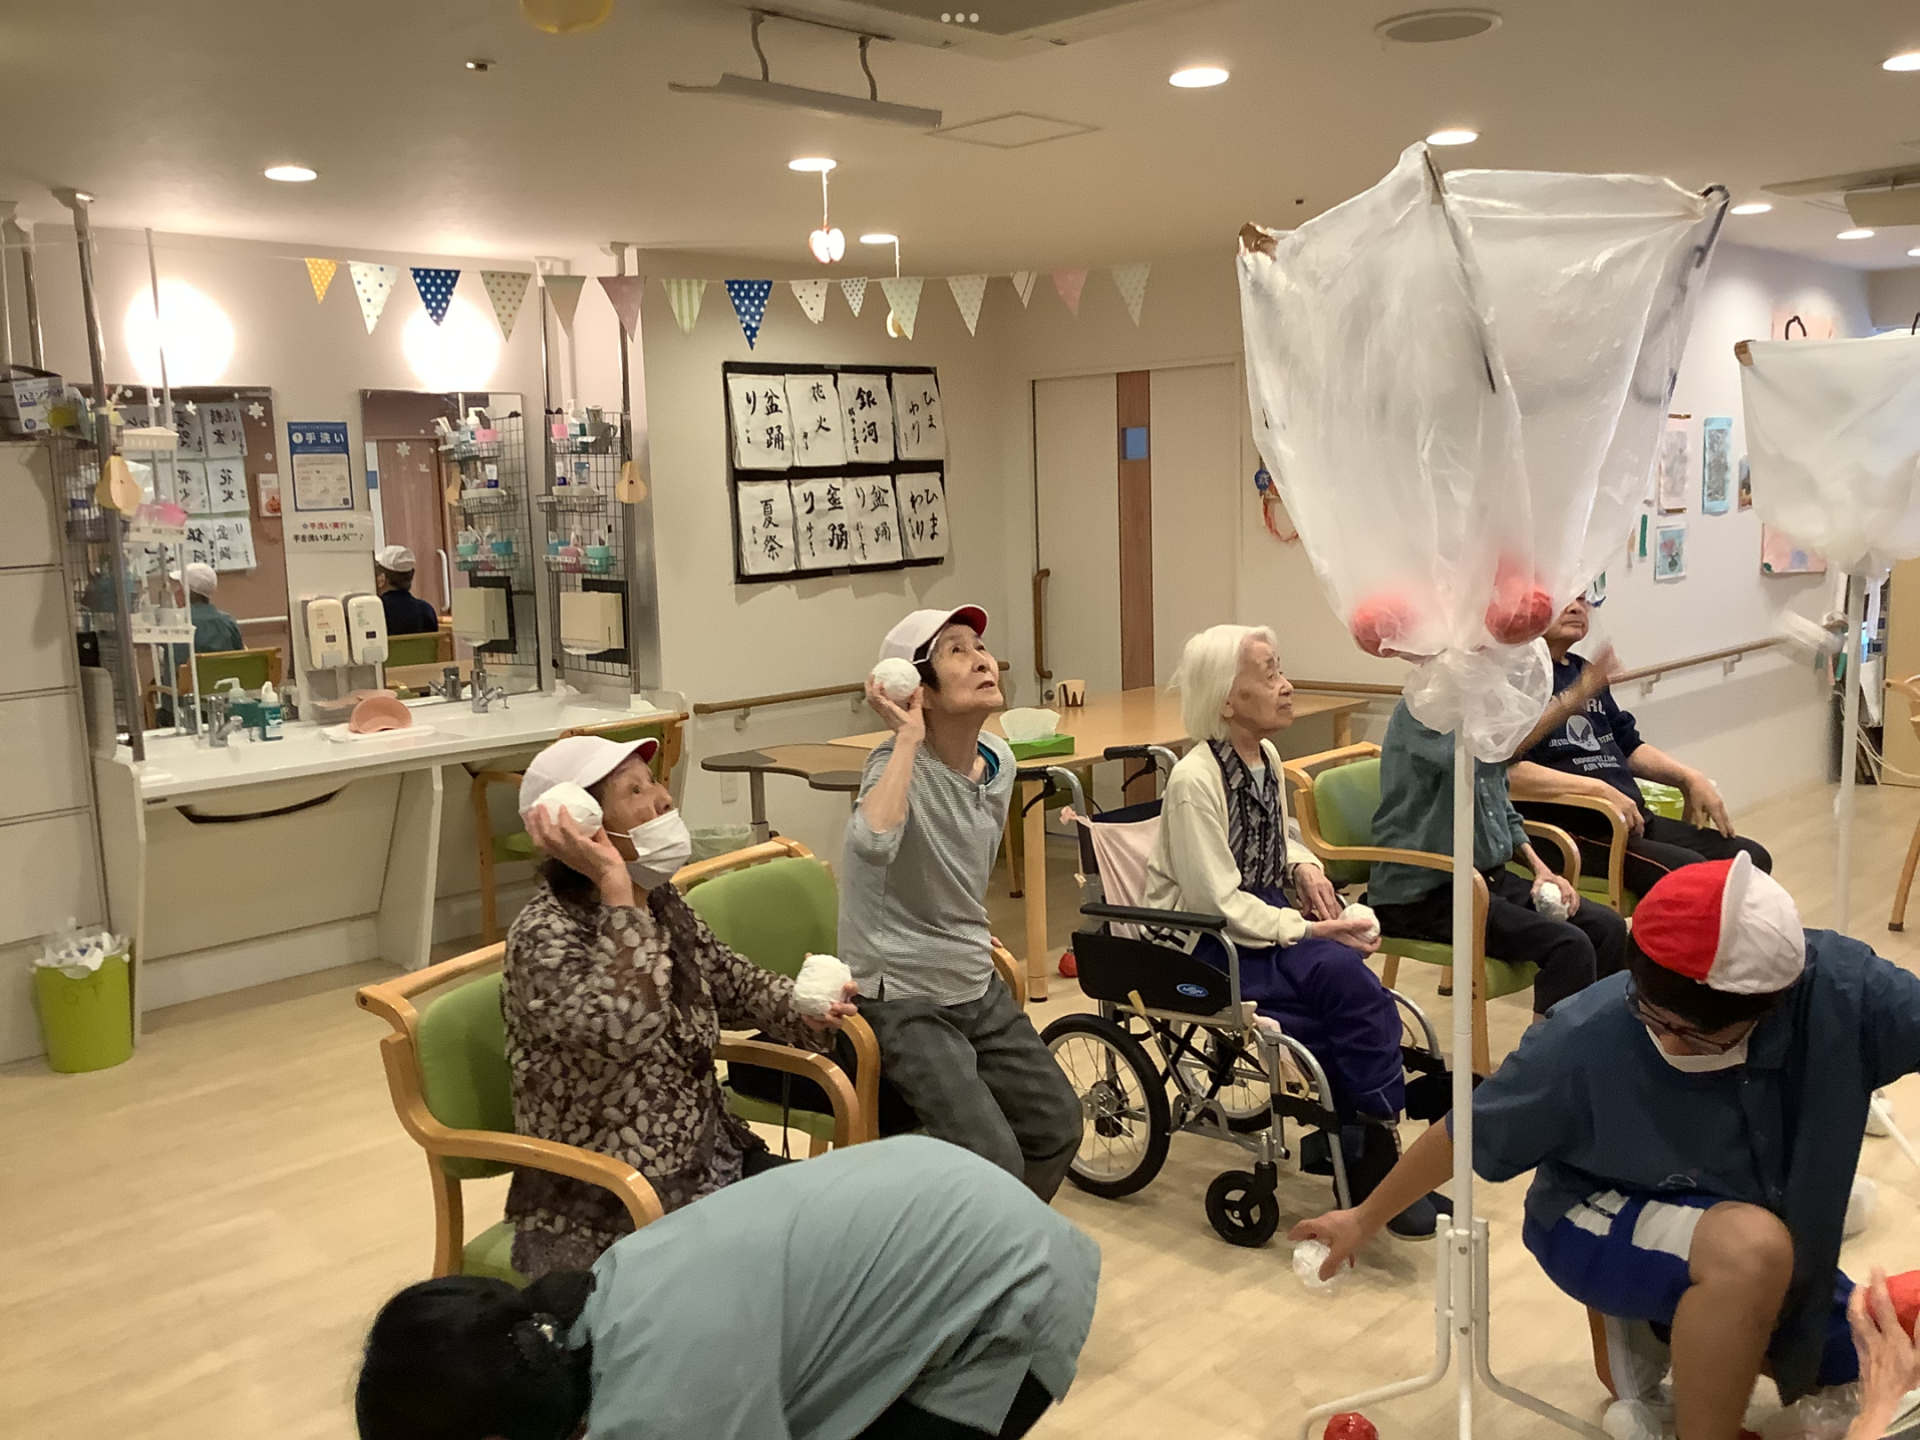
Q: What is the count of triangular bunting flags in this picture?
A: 15